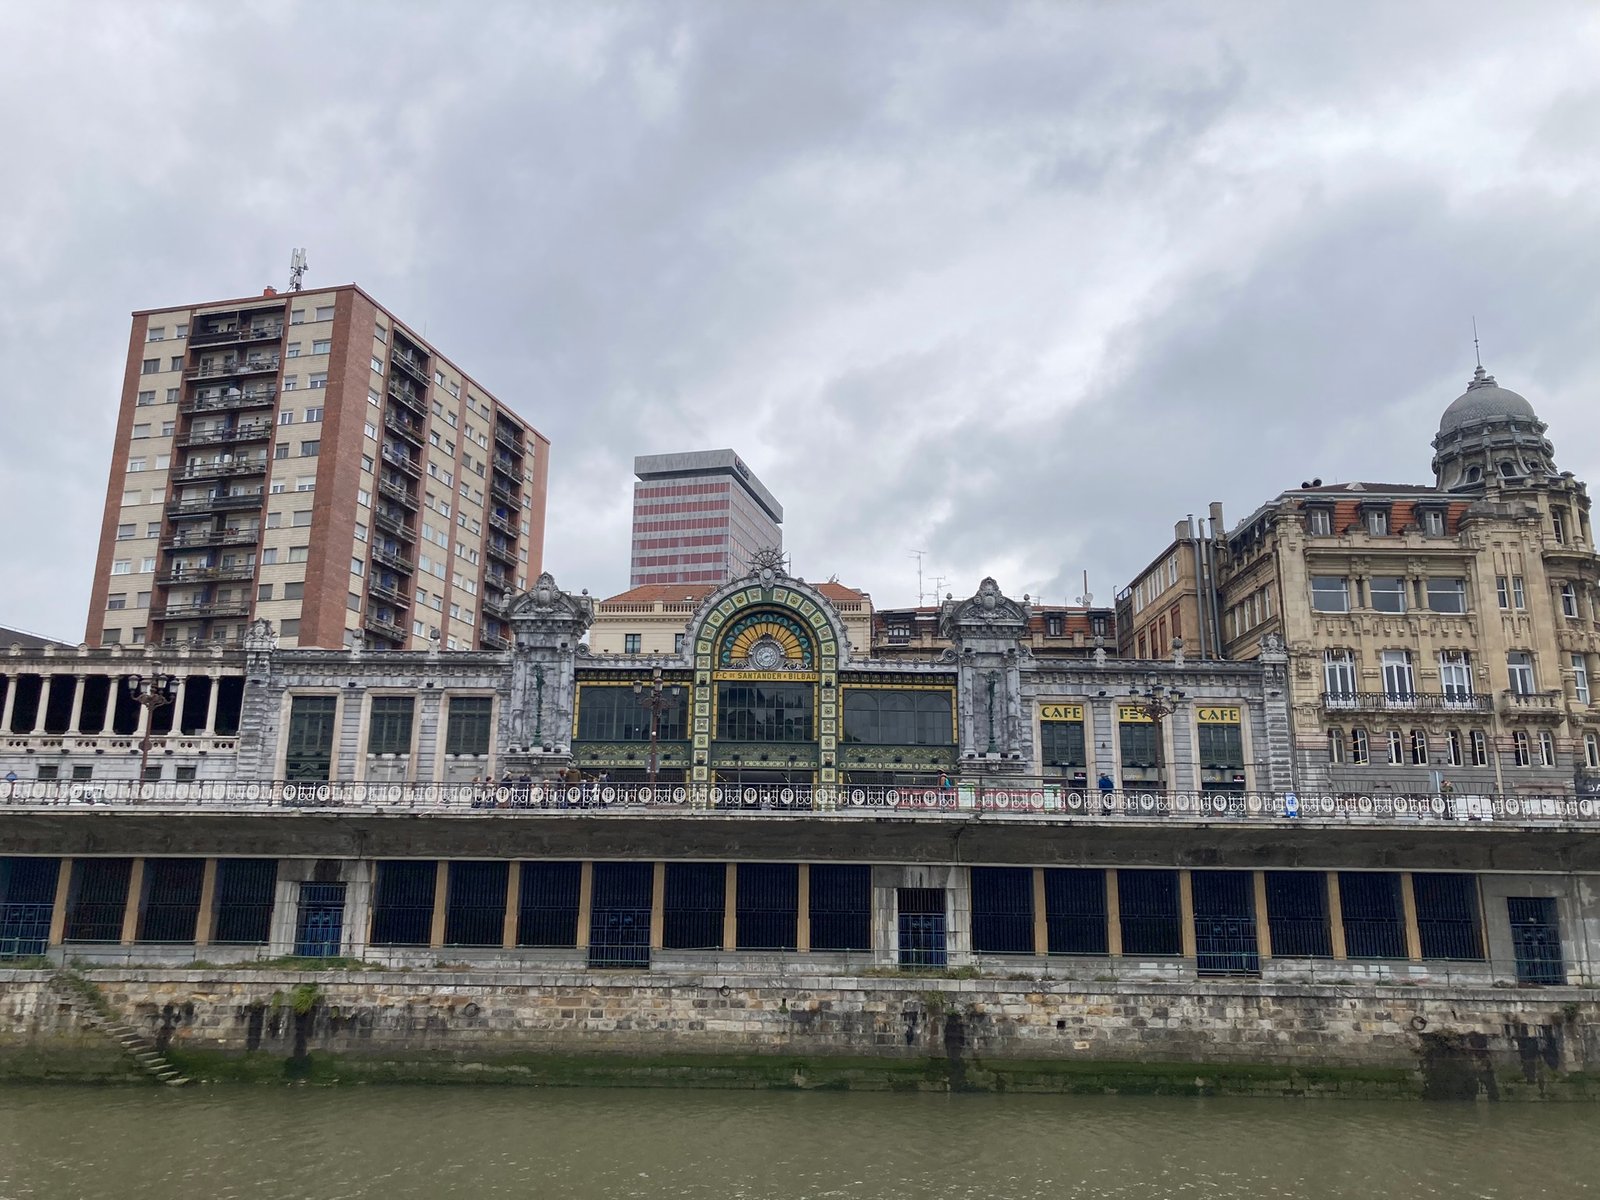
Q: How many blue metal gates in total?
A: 6